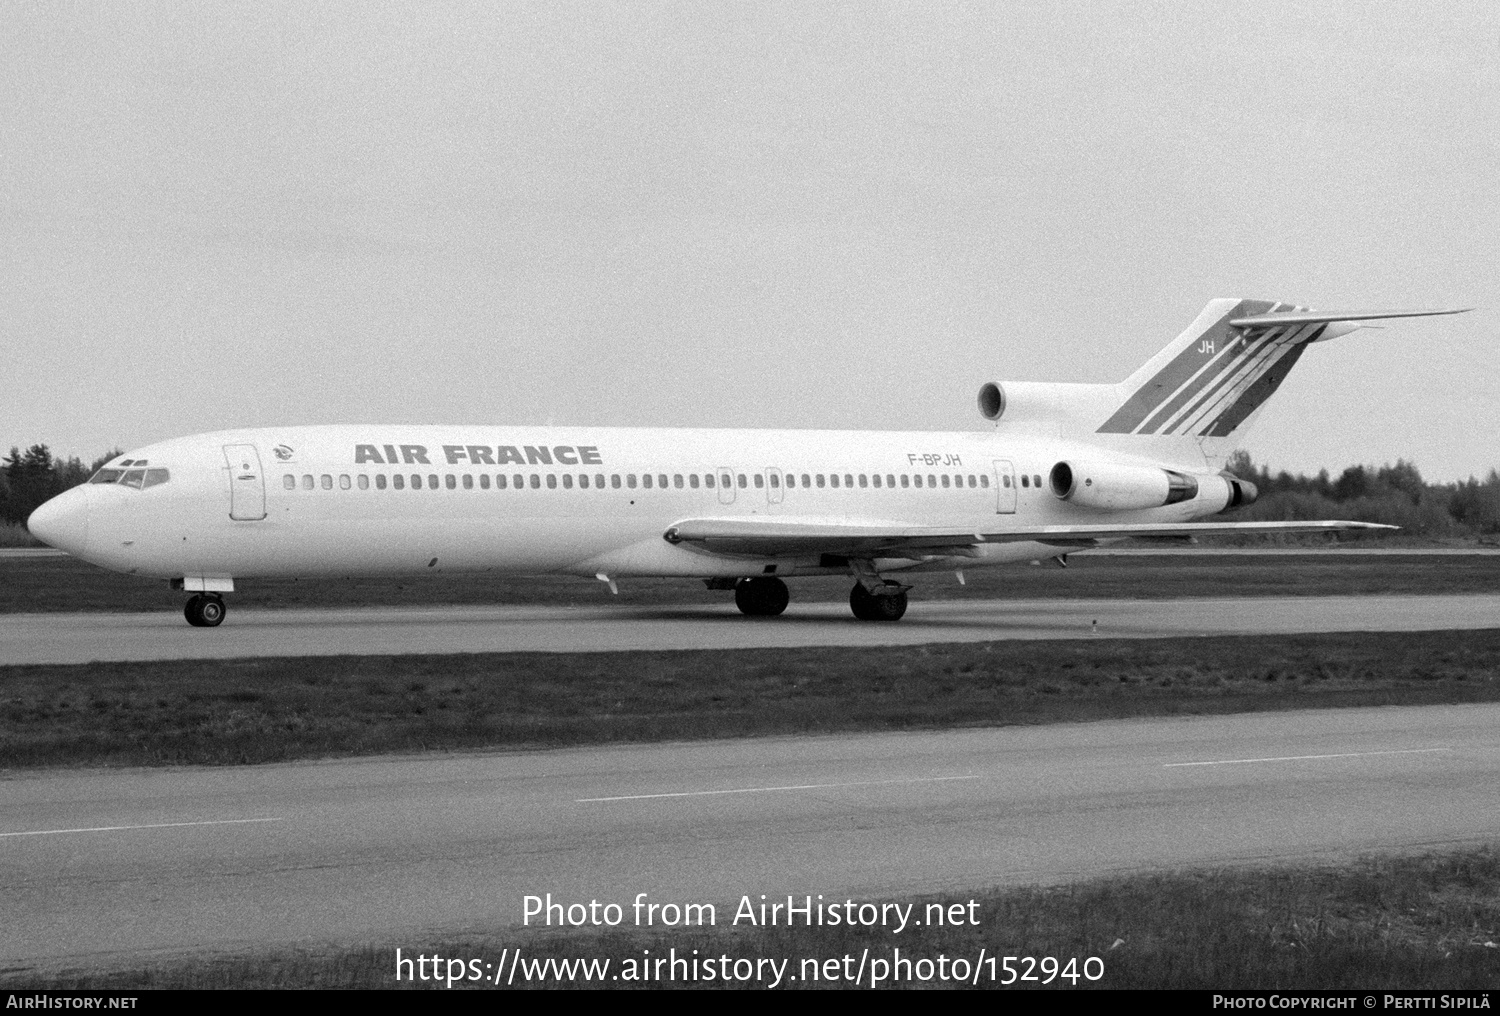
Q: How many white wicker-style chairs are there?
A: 0